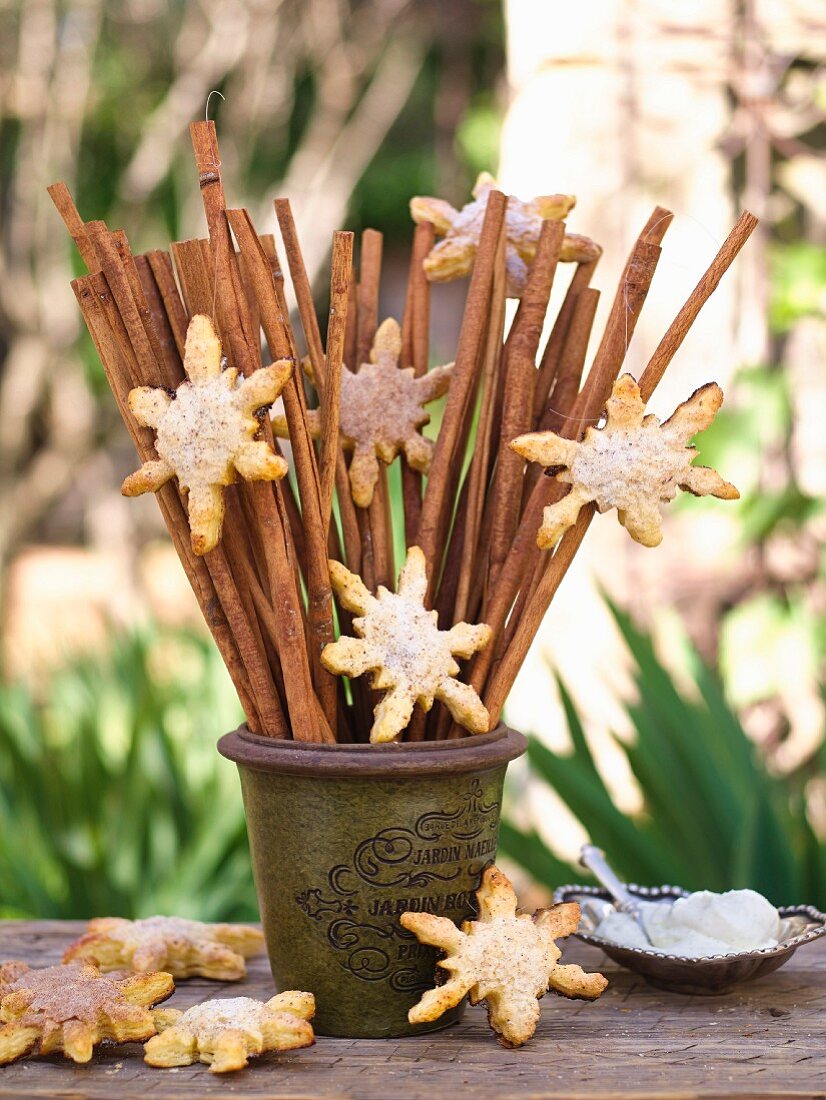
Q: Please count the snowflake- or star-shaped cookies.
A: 9